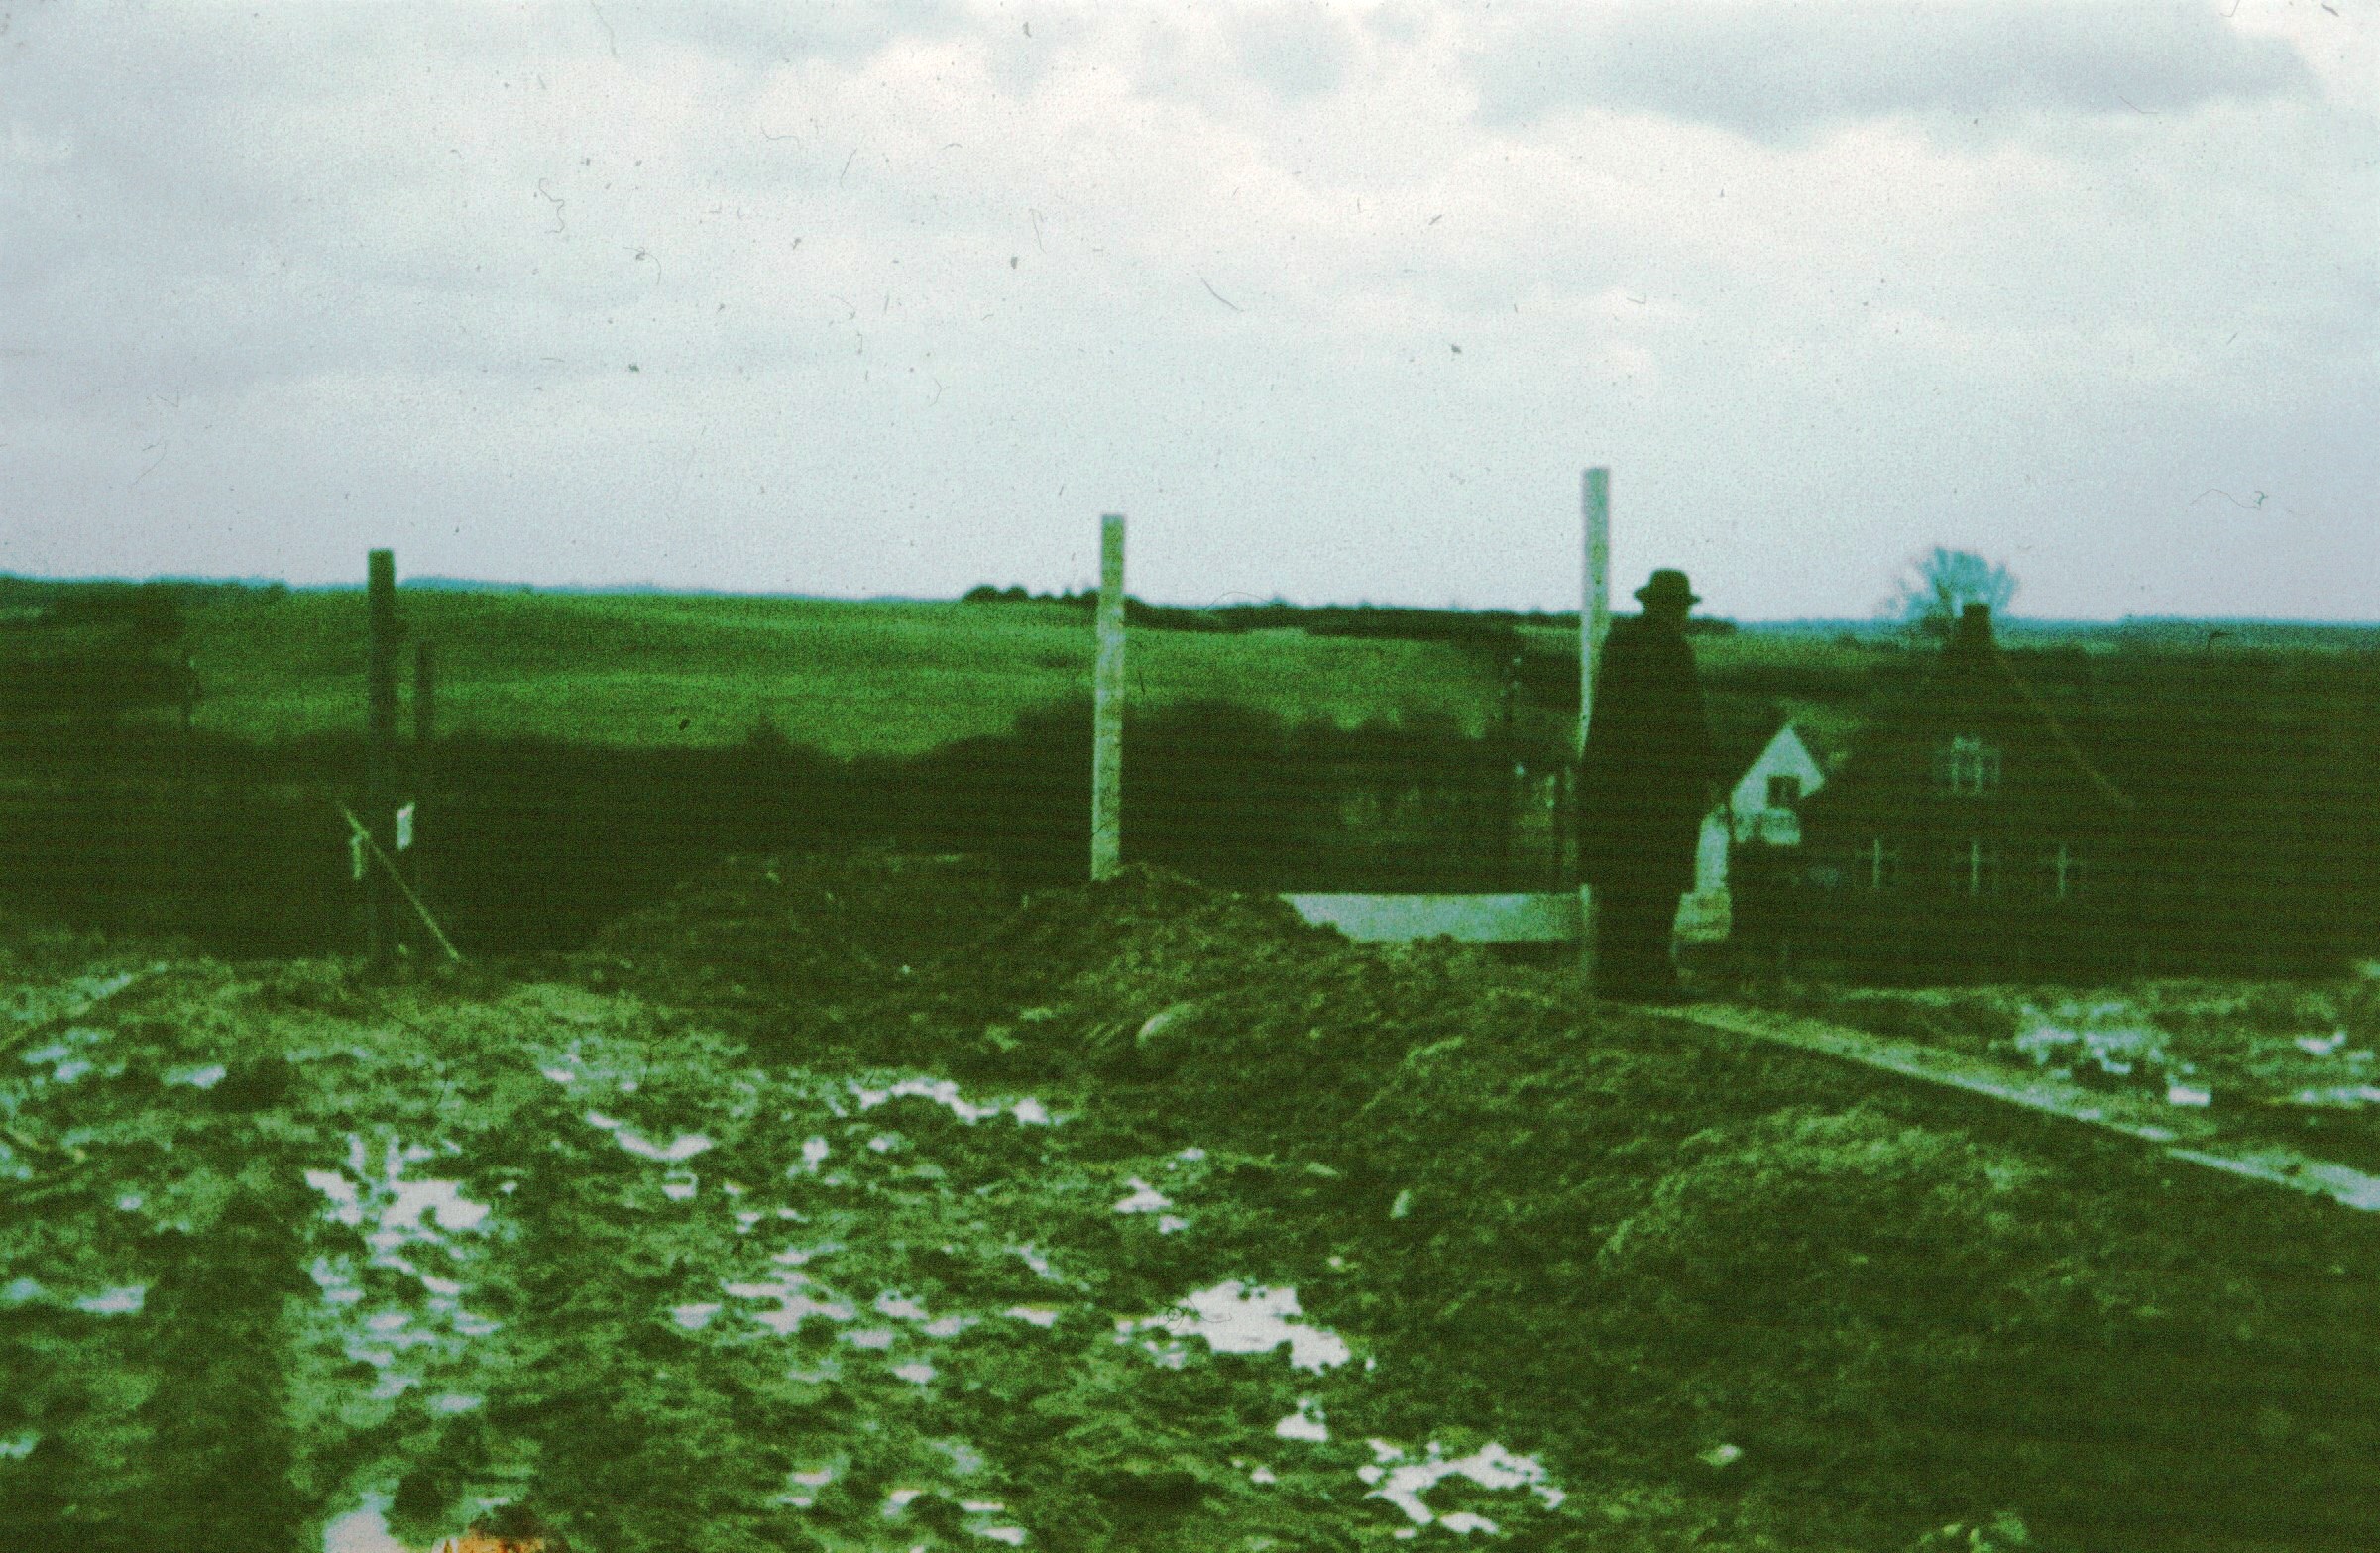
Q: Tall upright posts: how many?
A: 3